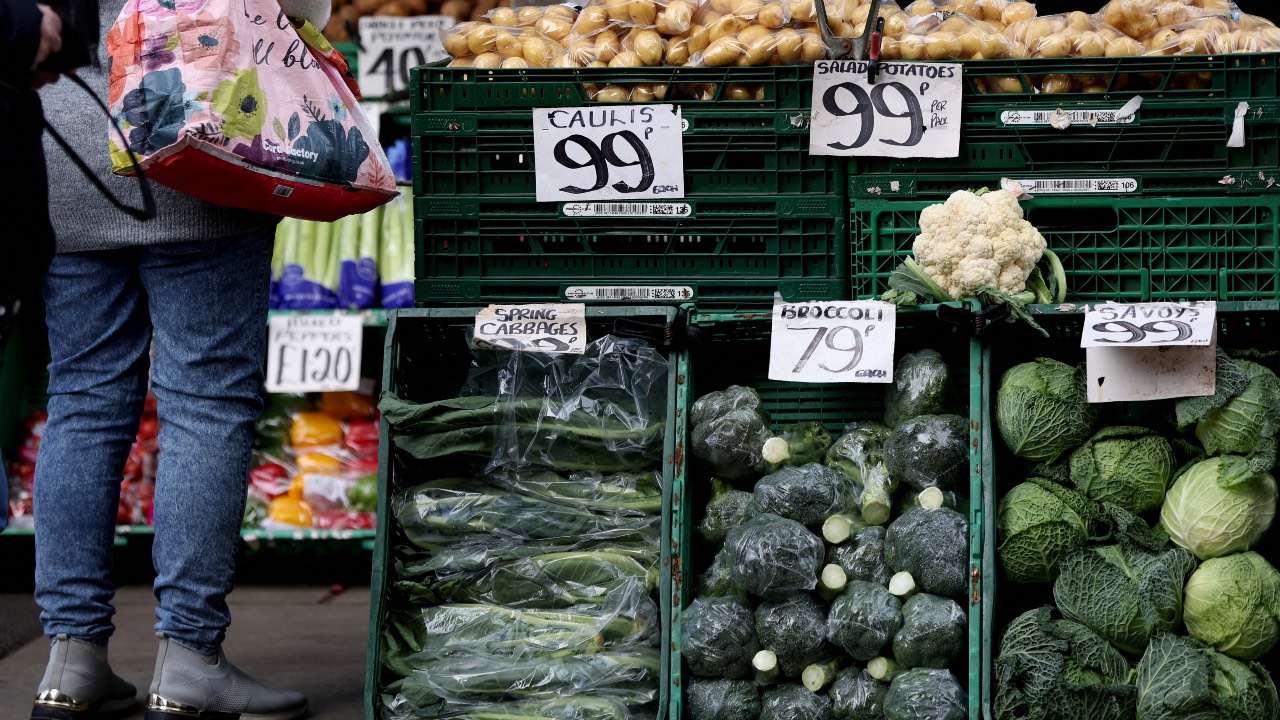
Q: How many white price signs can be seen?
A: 7